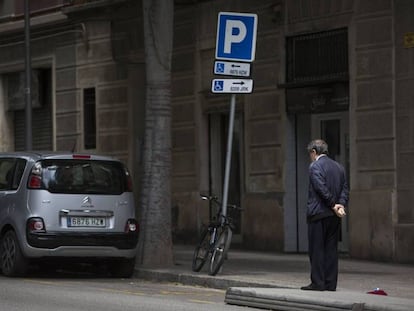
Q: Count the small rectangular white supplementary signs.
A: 2